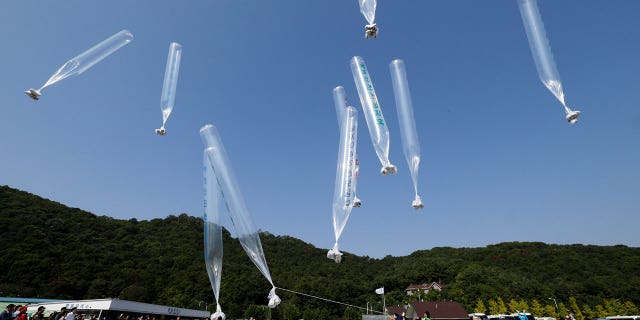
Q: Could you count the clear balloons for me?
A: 10